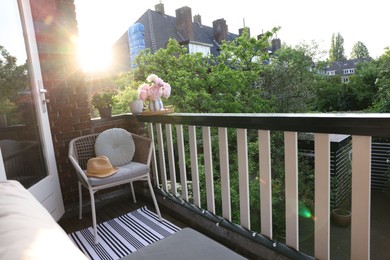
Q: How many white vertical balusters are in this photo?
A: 12